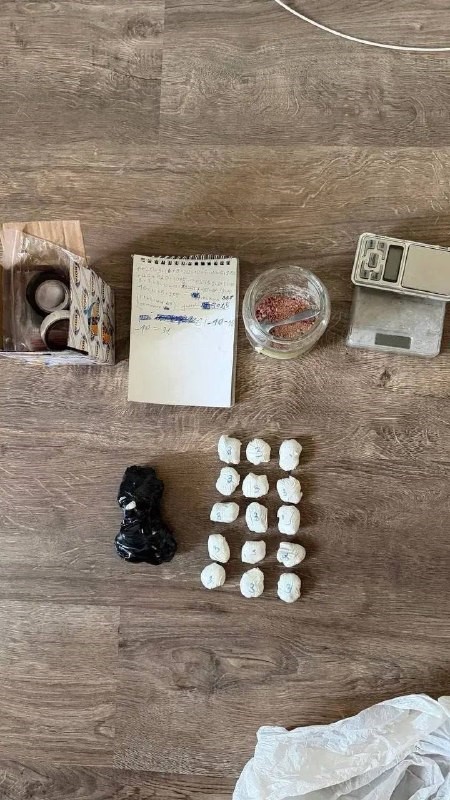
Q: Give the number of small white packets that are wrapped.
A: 15